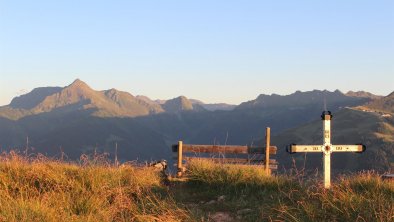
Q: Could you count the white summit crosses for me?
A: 1